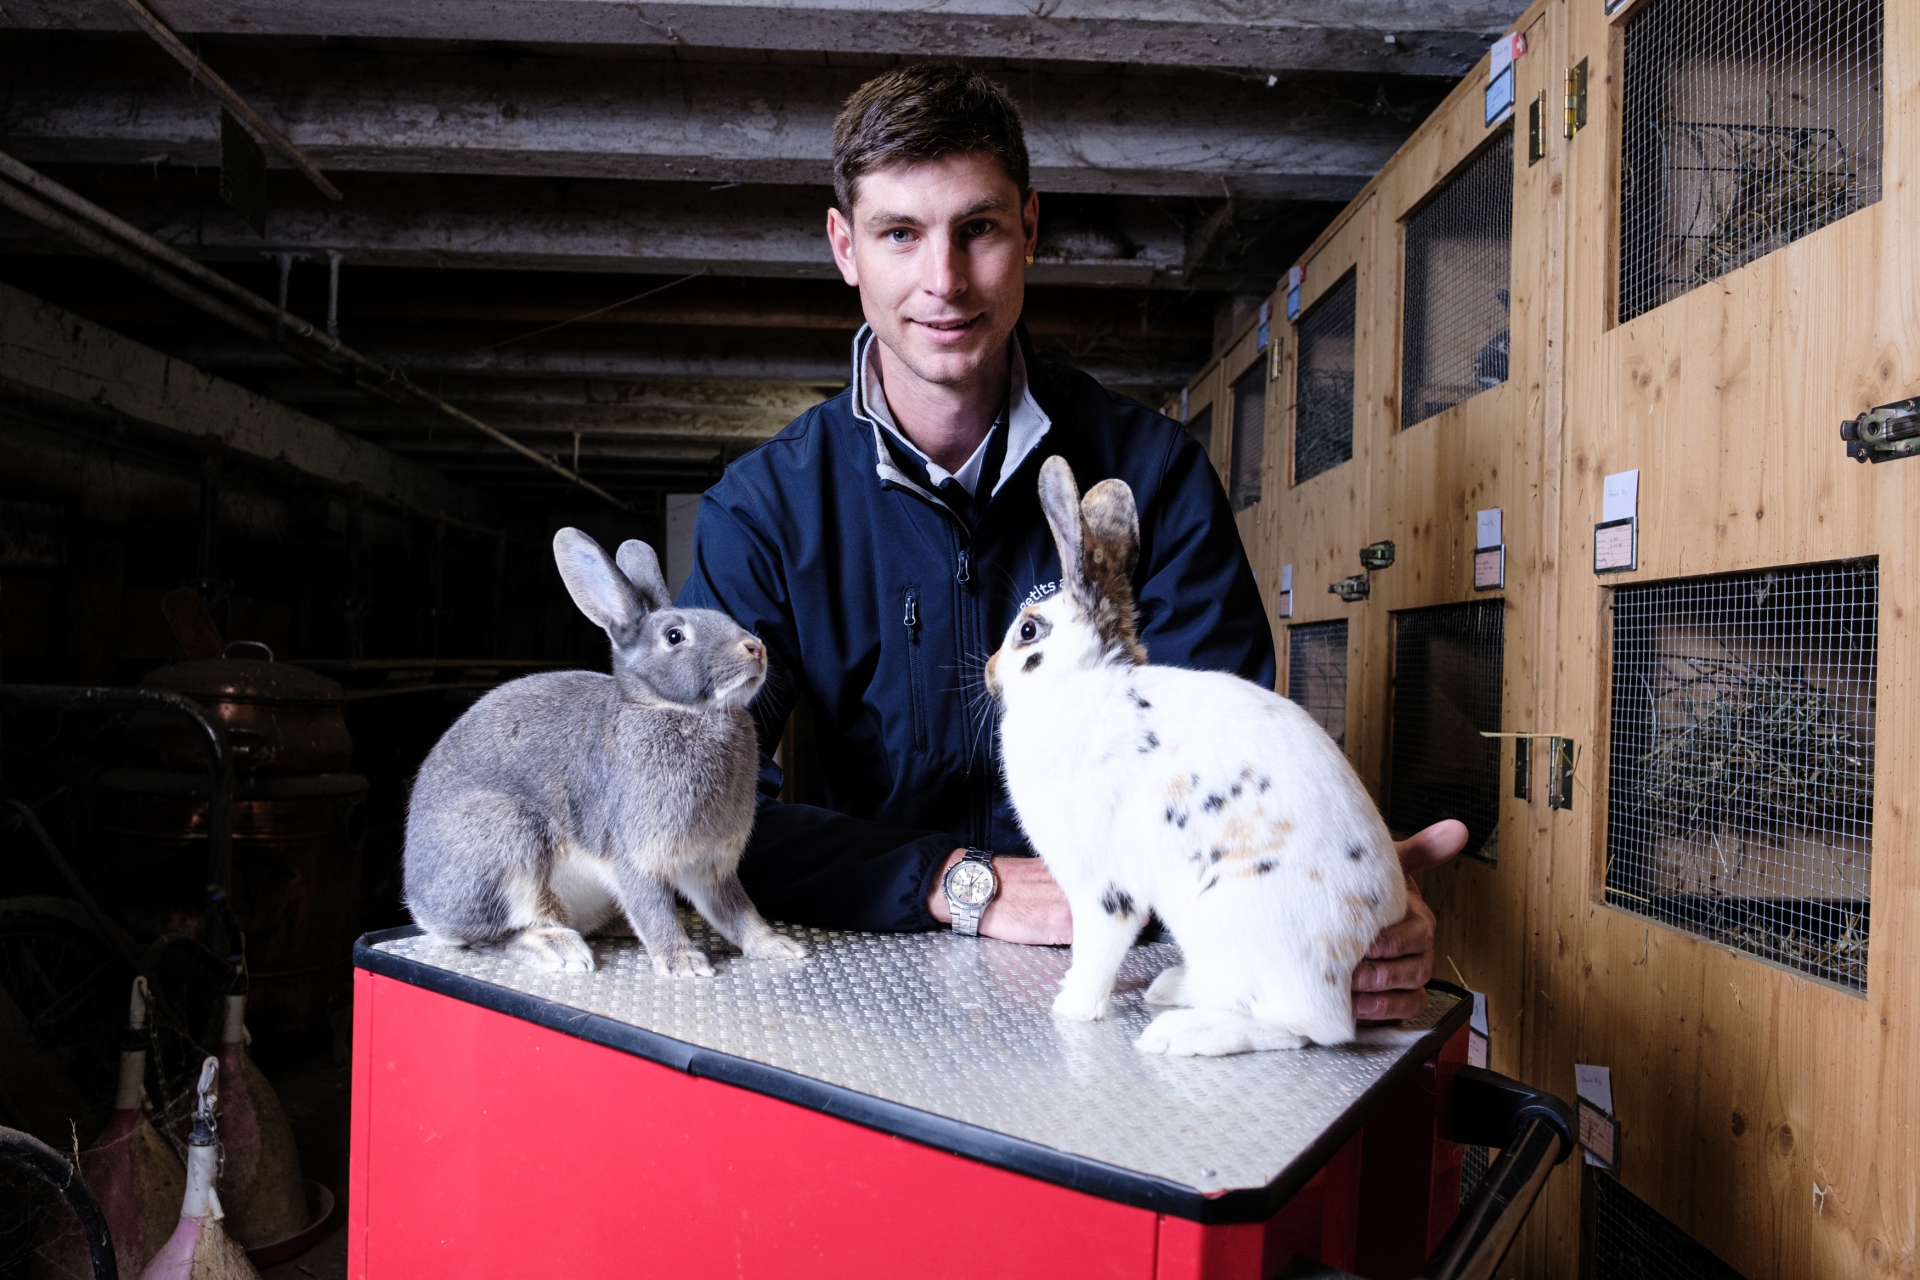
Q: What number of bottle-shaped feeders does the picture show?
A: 3